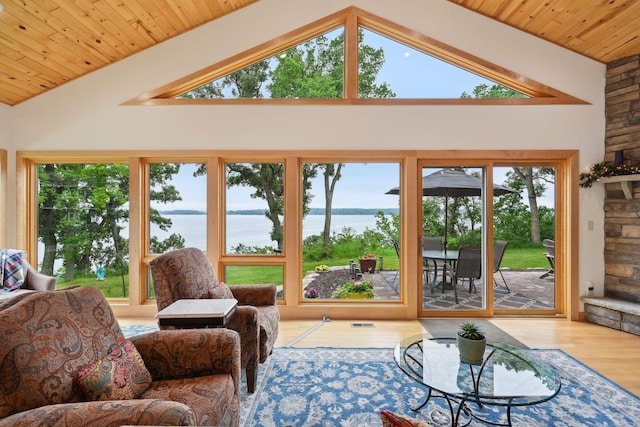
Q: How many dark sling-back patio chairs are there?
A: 4